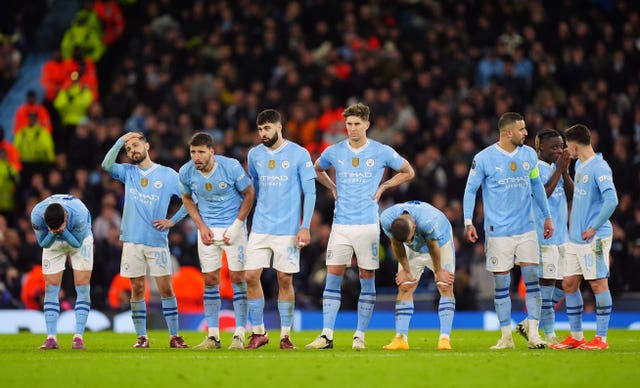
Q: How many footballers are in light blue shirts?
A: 9